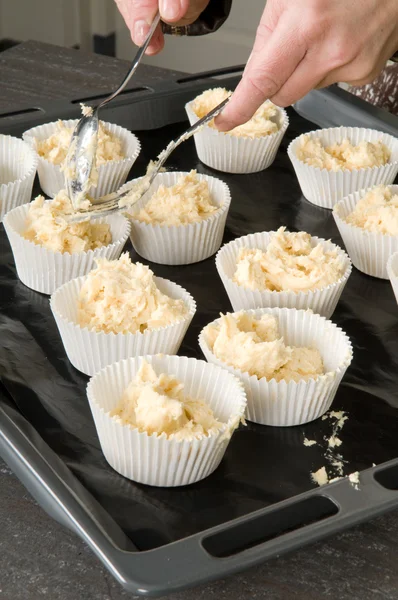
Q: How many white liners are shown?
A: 12